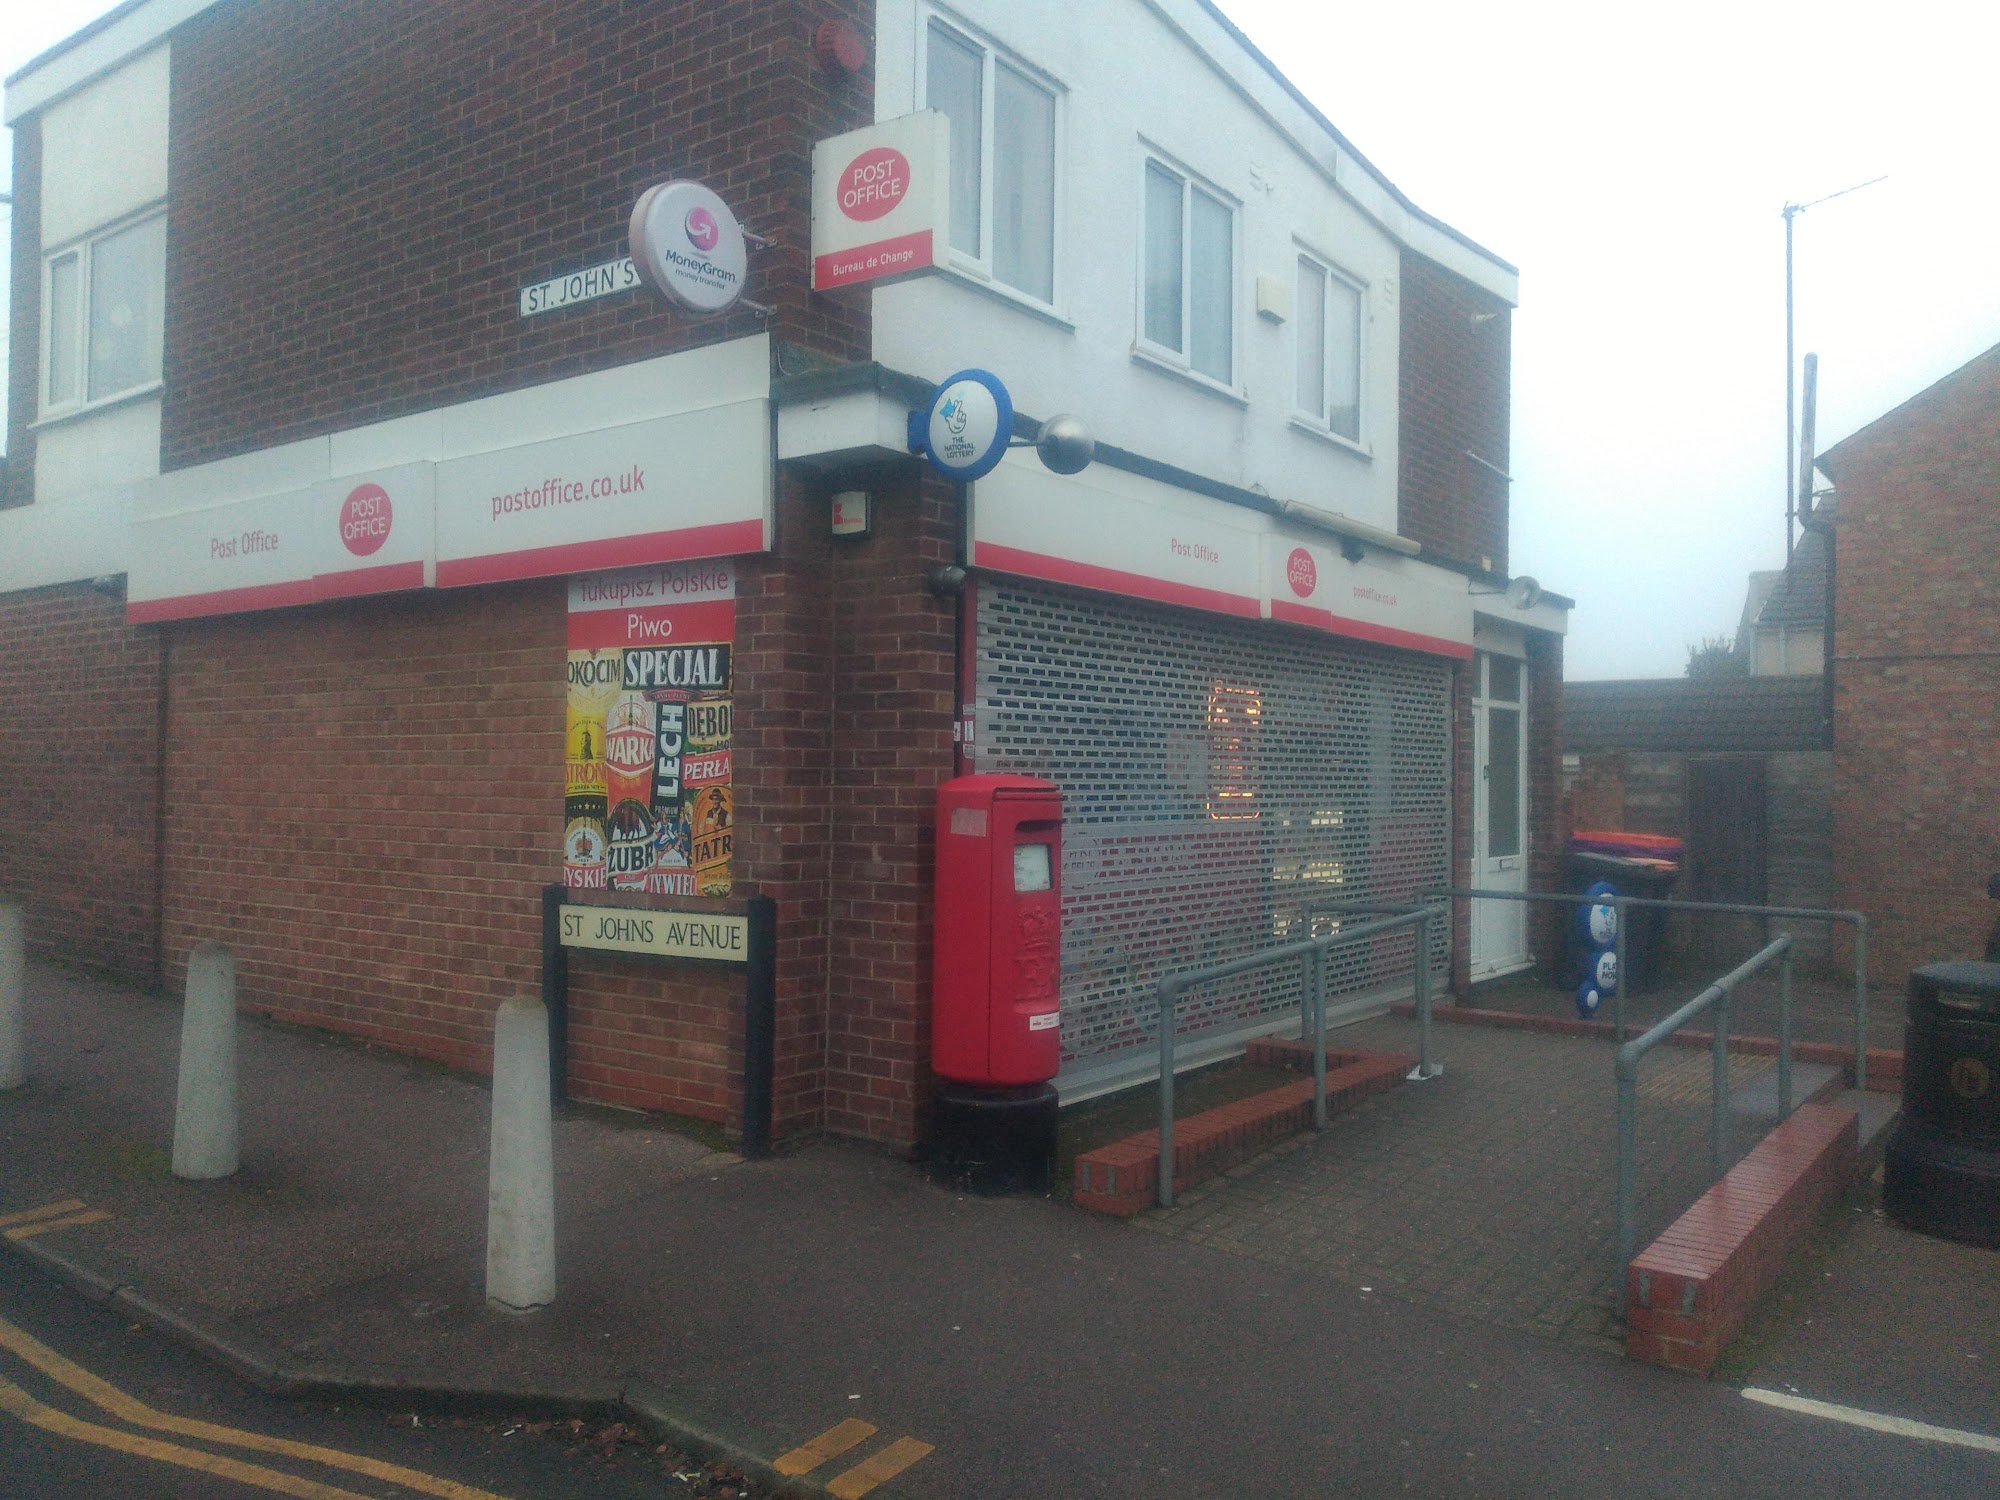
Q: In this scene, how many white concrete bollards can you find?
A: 3